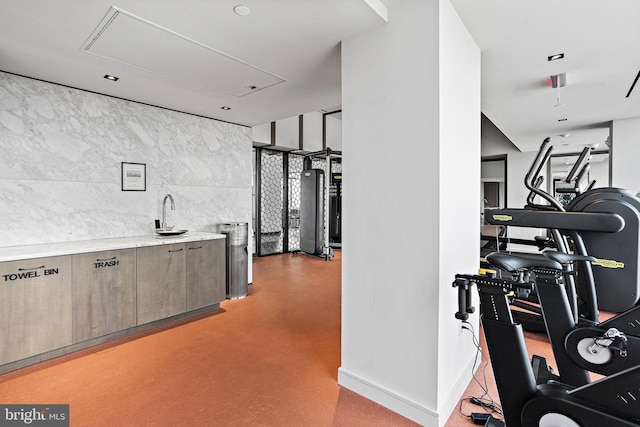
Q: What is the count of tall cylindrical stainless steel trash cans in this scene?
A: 1